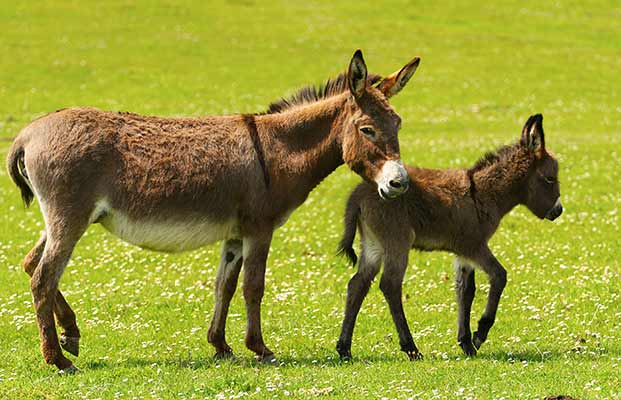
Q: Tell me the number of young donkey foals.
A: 1